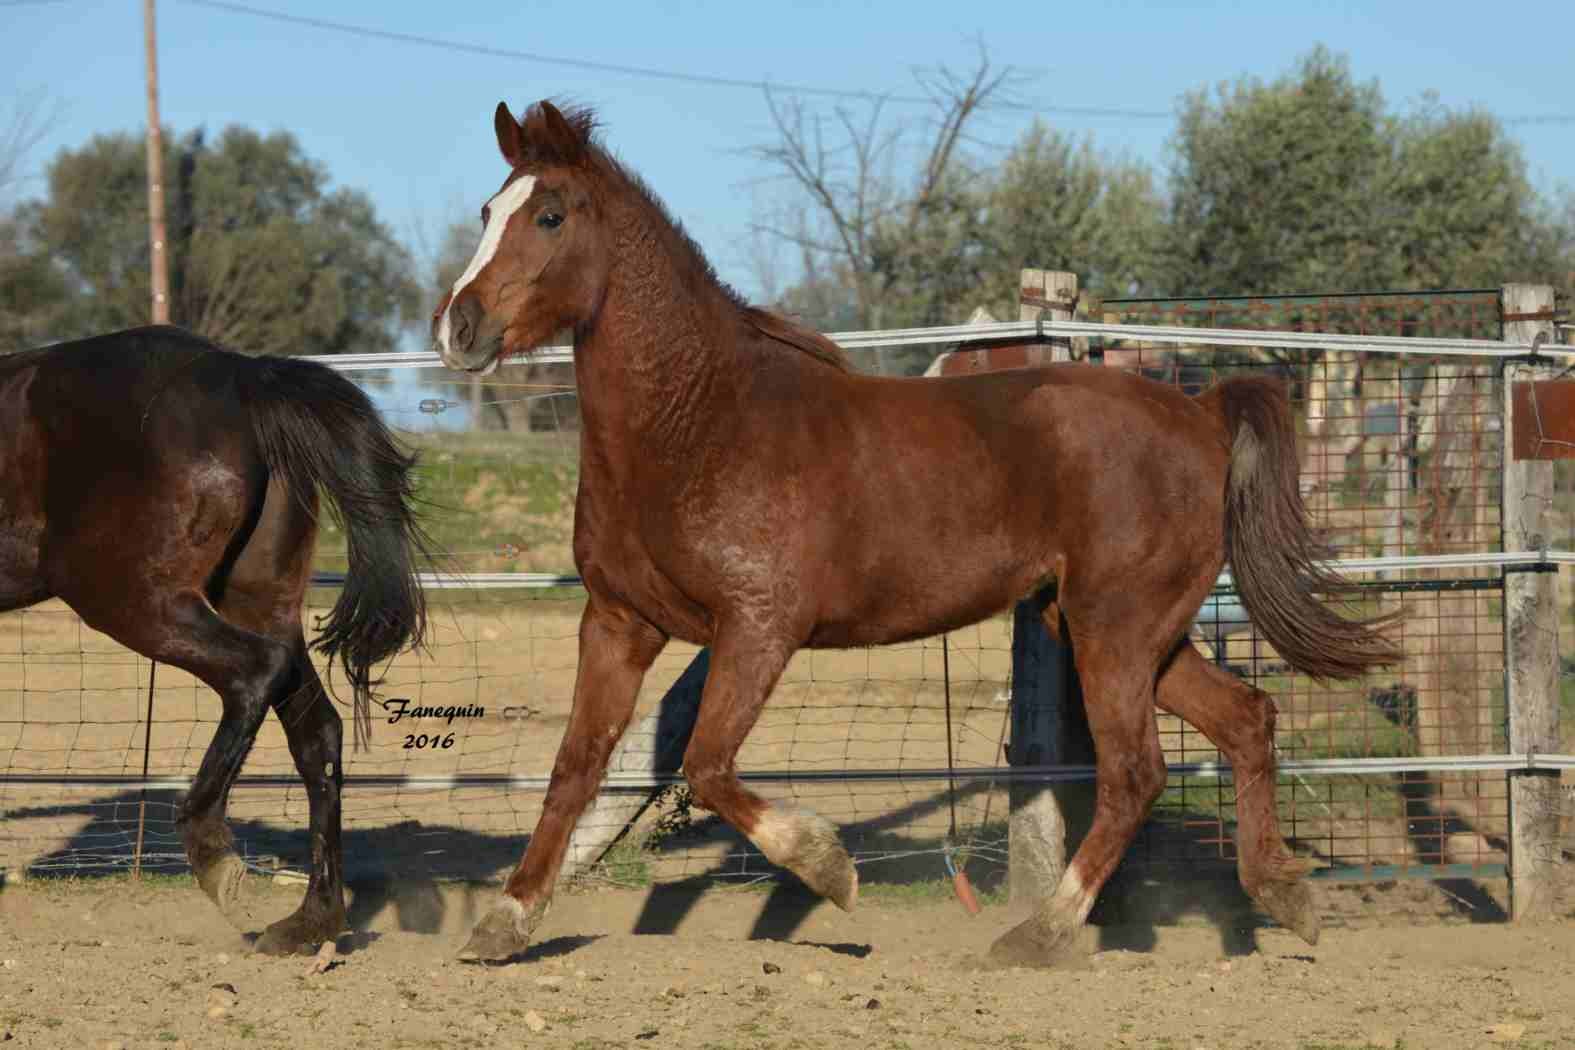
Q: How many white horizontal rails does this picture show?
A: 3